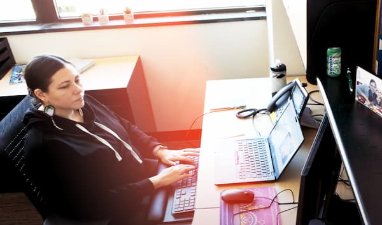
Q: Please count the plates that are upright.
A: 0